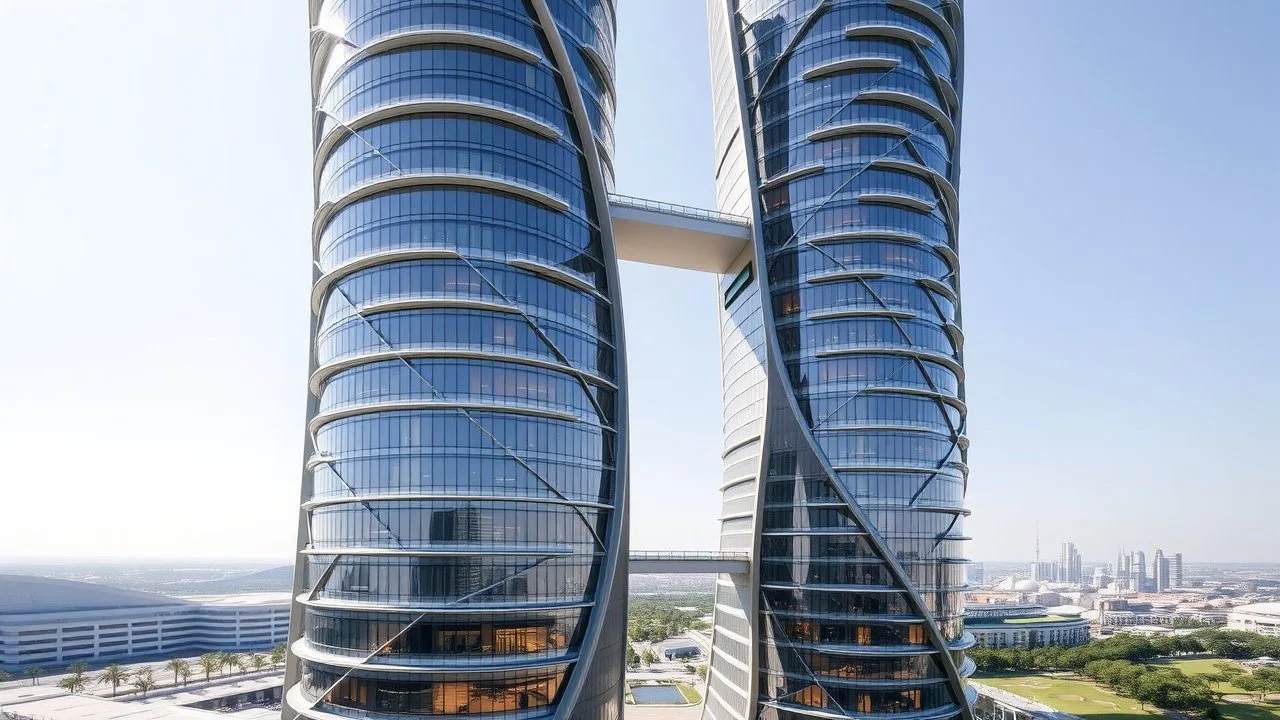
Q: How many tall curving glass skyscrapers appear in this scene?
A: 2